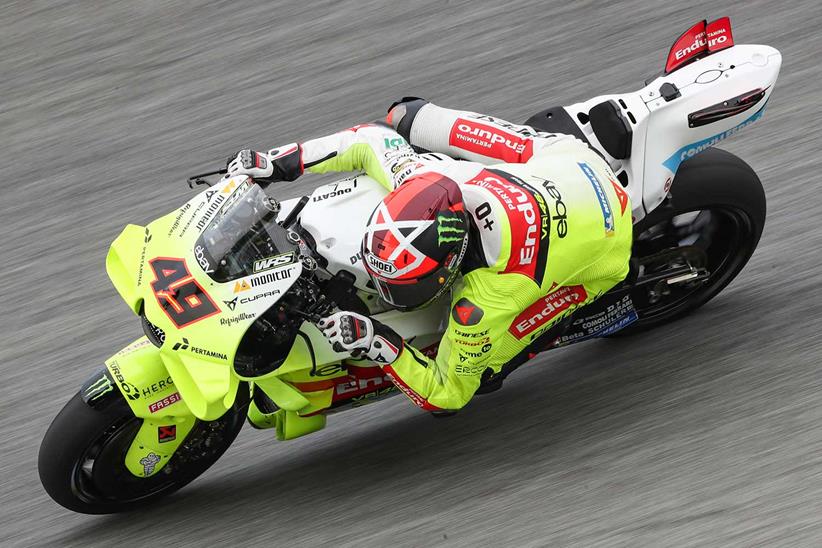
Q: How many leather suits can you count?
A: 1